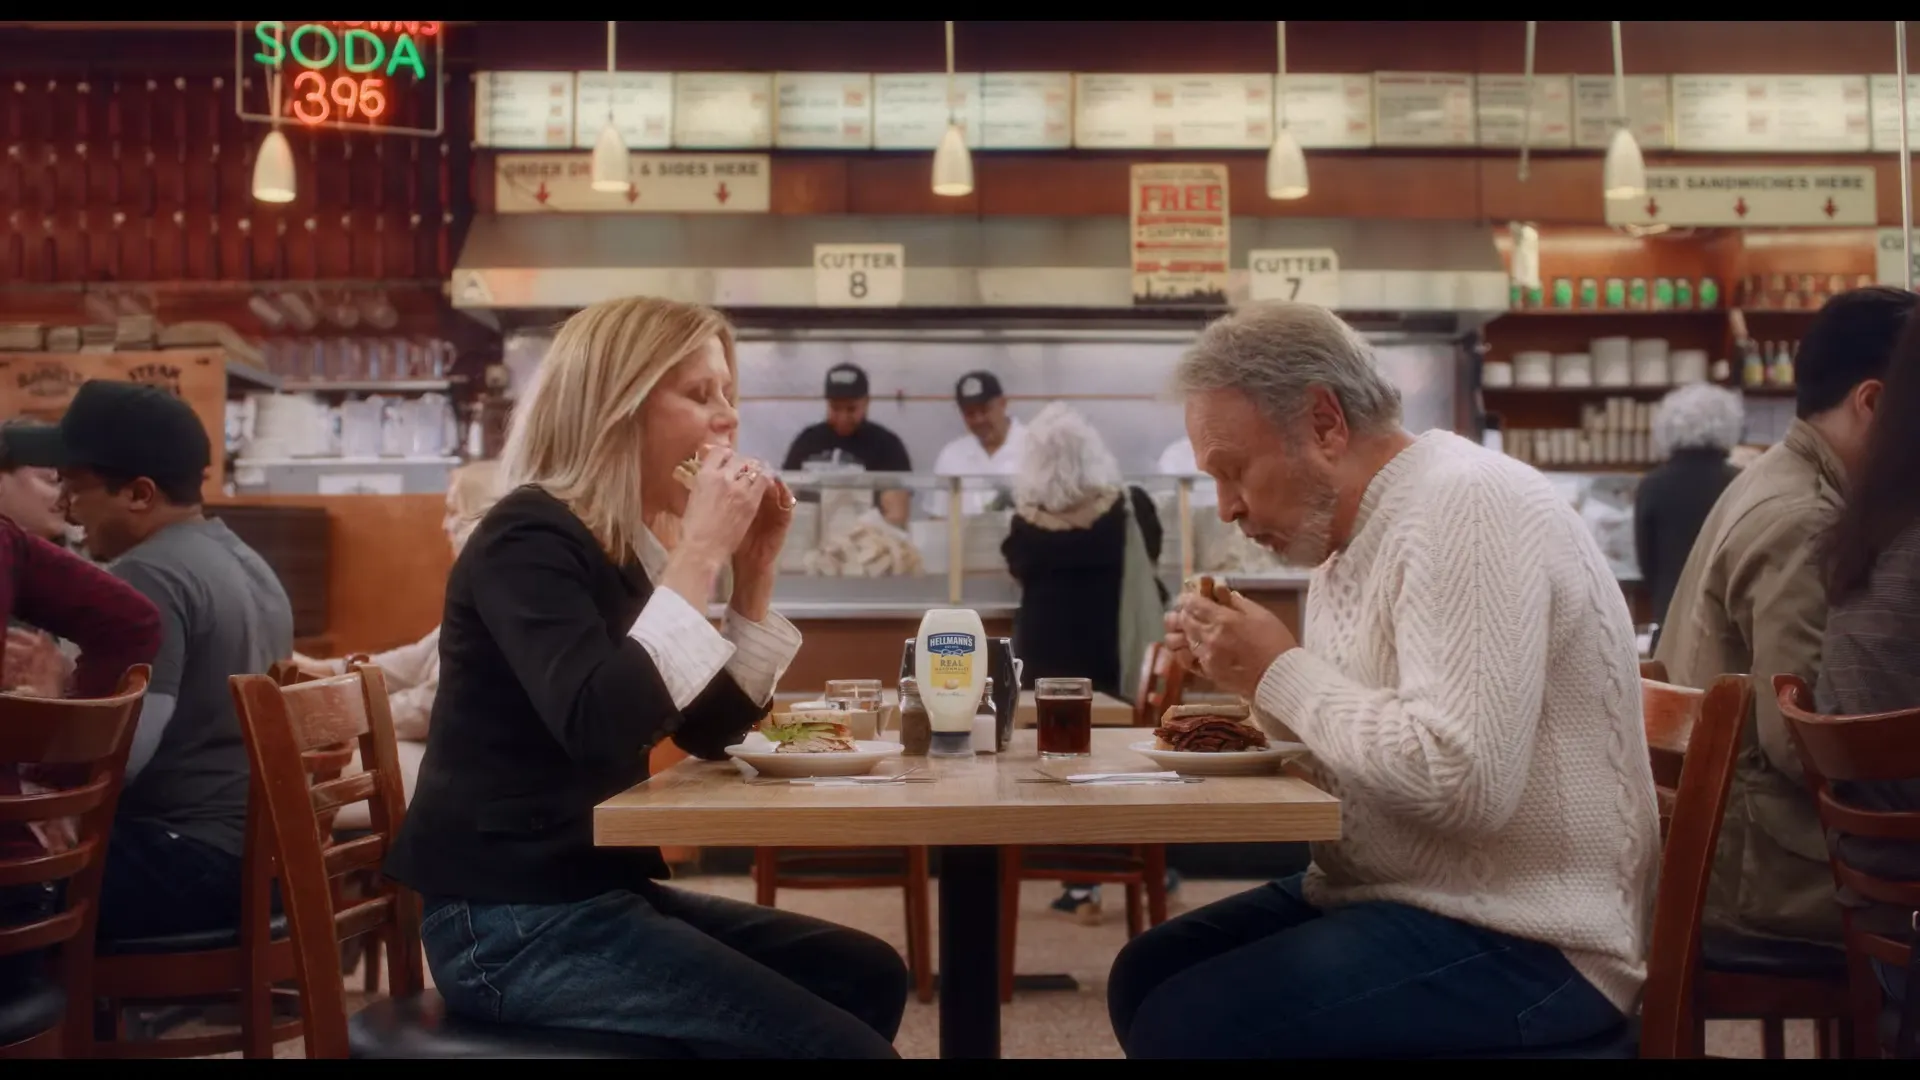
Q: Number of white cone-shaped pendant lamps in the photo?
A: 5